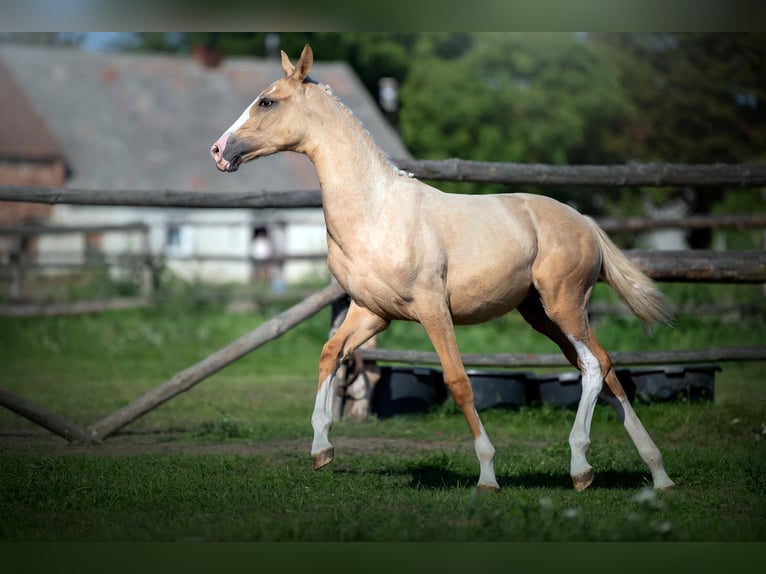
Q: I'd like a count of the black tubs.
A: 4